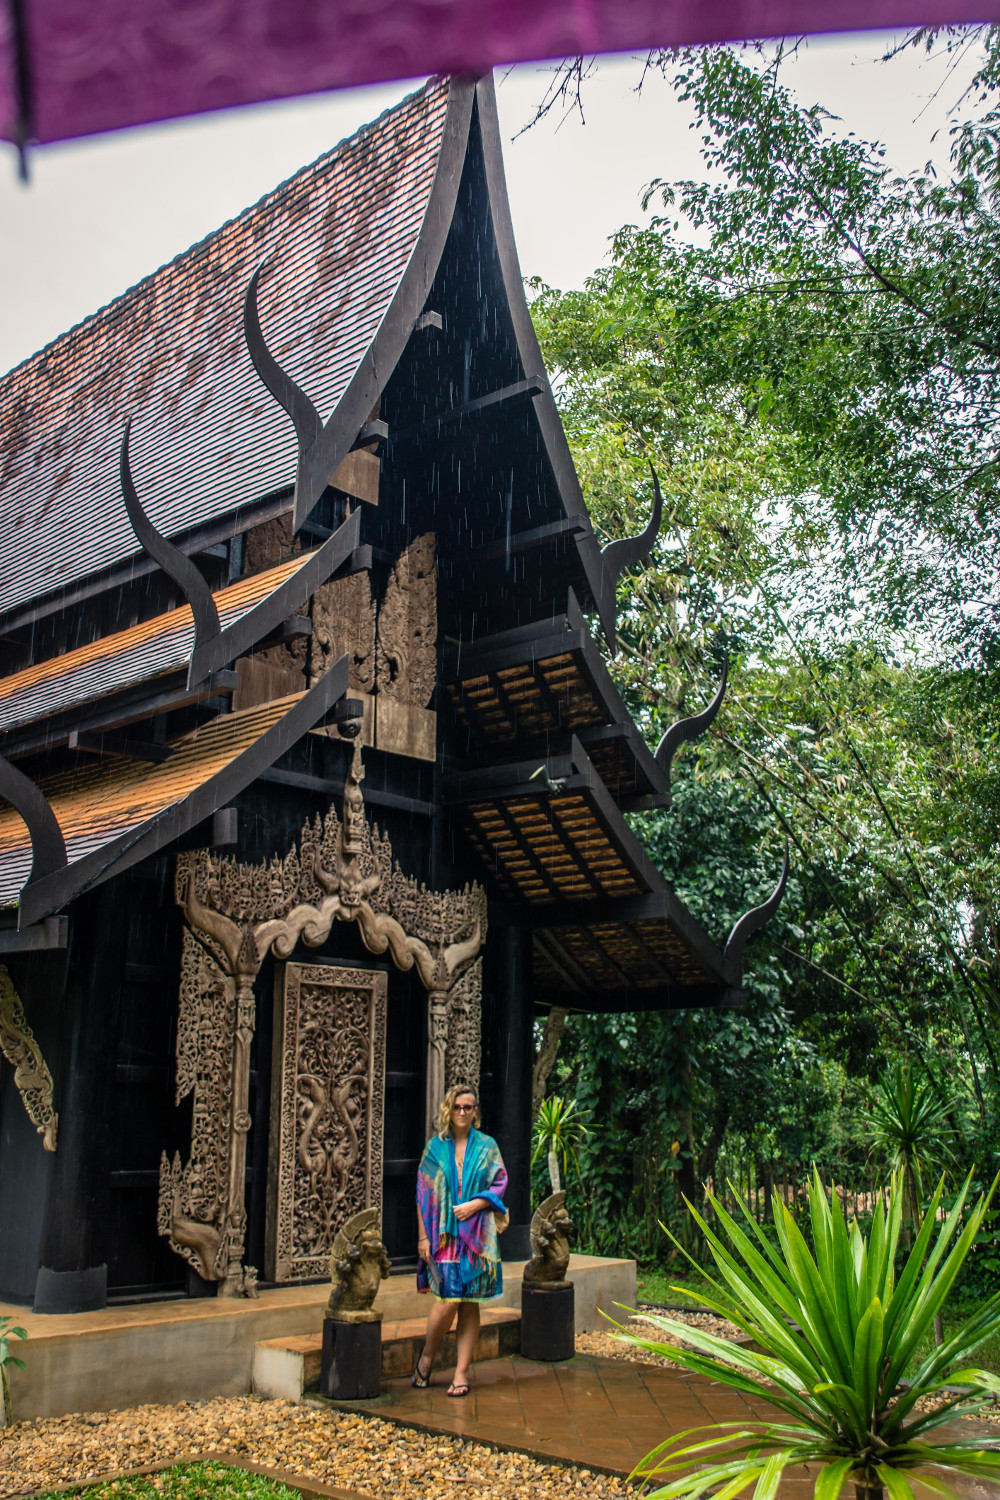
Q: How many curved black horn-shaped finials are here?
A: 6